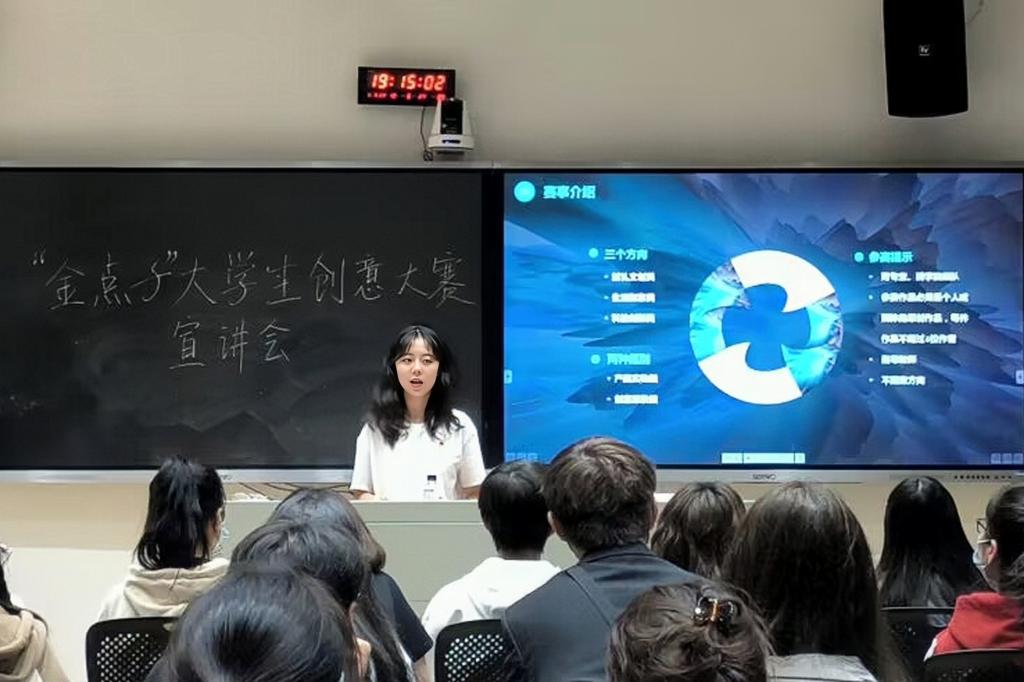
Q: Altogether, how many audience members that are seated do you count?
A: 12